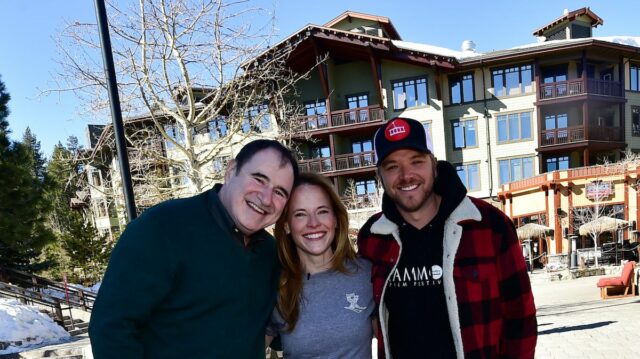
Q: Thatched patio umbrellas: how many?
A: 2